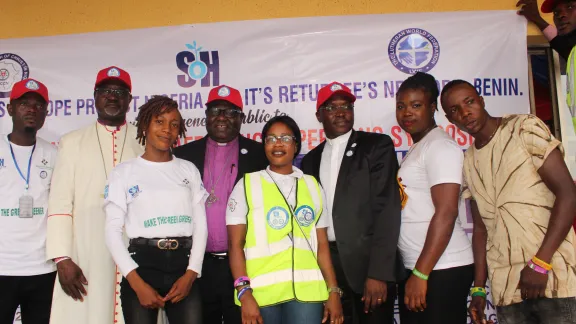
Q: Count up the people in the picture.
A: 9